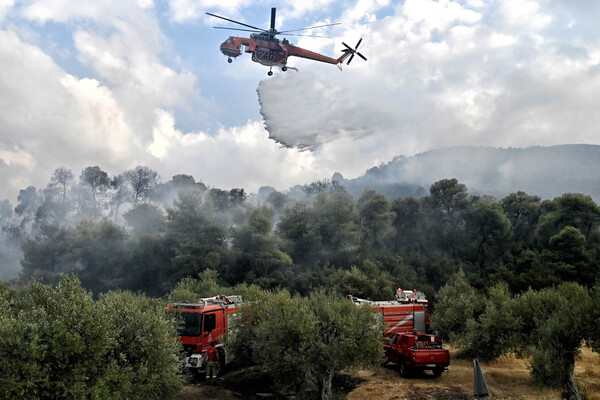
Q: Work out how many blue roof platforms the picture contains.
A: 0